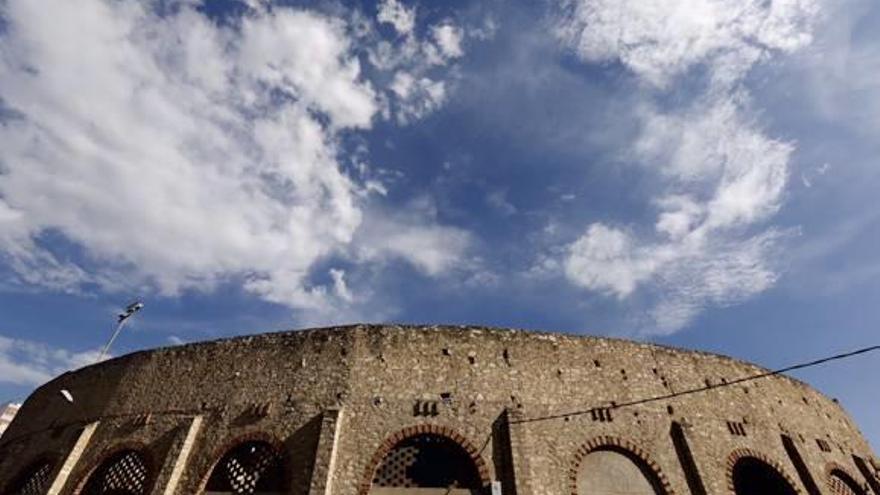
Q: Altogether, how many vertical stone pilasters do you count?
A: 7